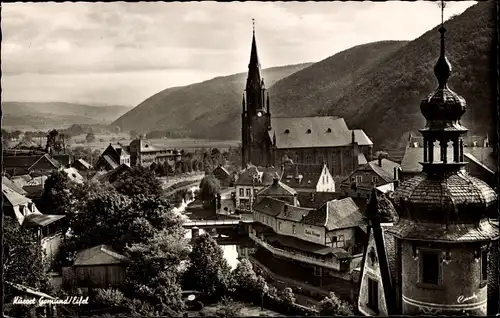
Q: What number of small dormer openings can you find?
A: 3